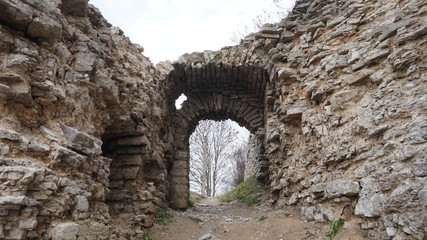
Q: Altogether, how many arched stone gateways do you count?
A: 1